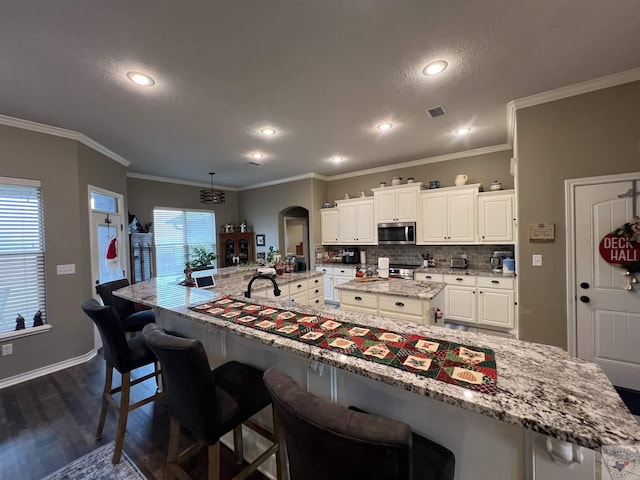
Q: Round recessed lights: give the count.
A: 7